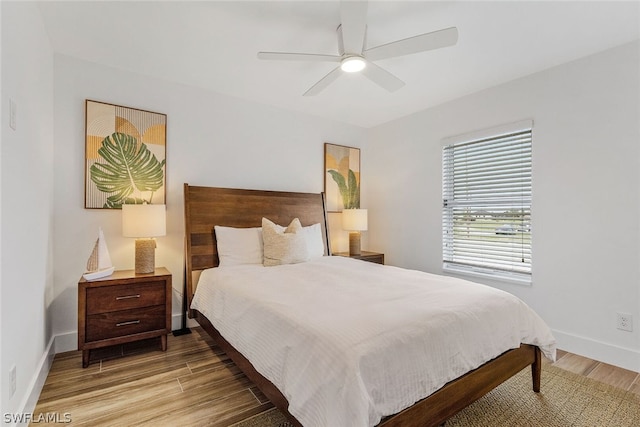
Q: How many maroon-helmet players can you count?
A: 0